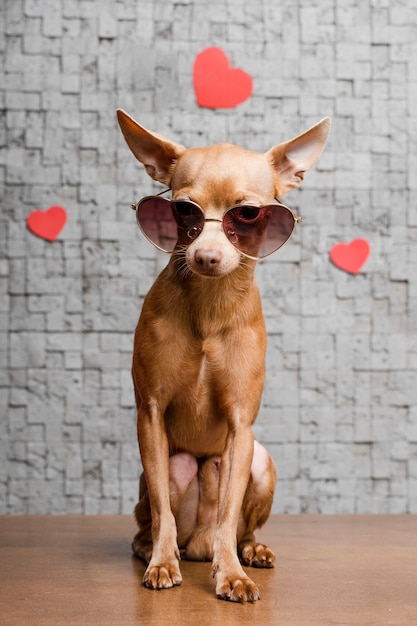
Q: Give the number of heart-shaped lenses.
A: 2